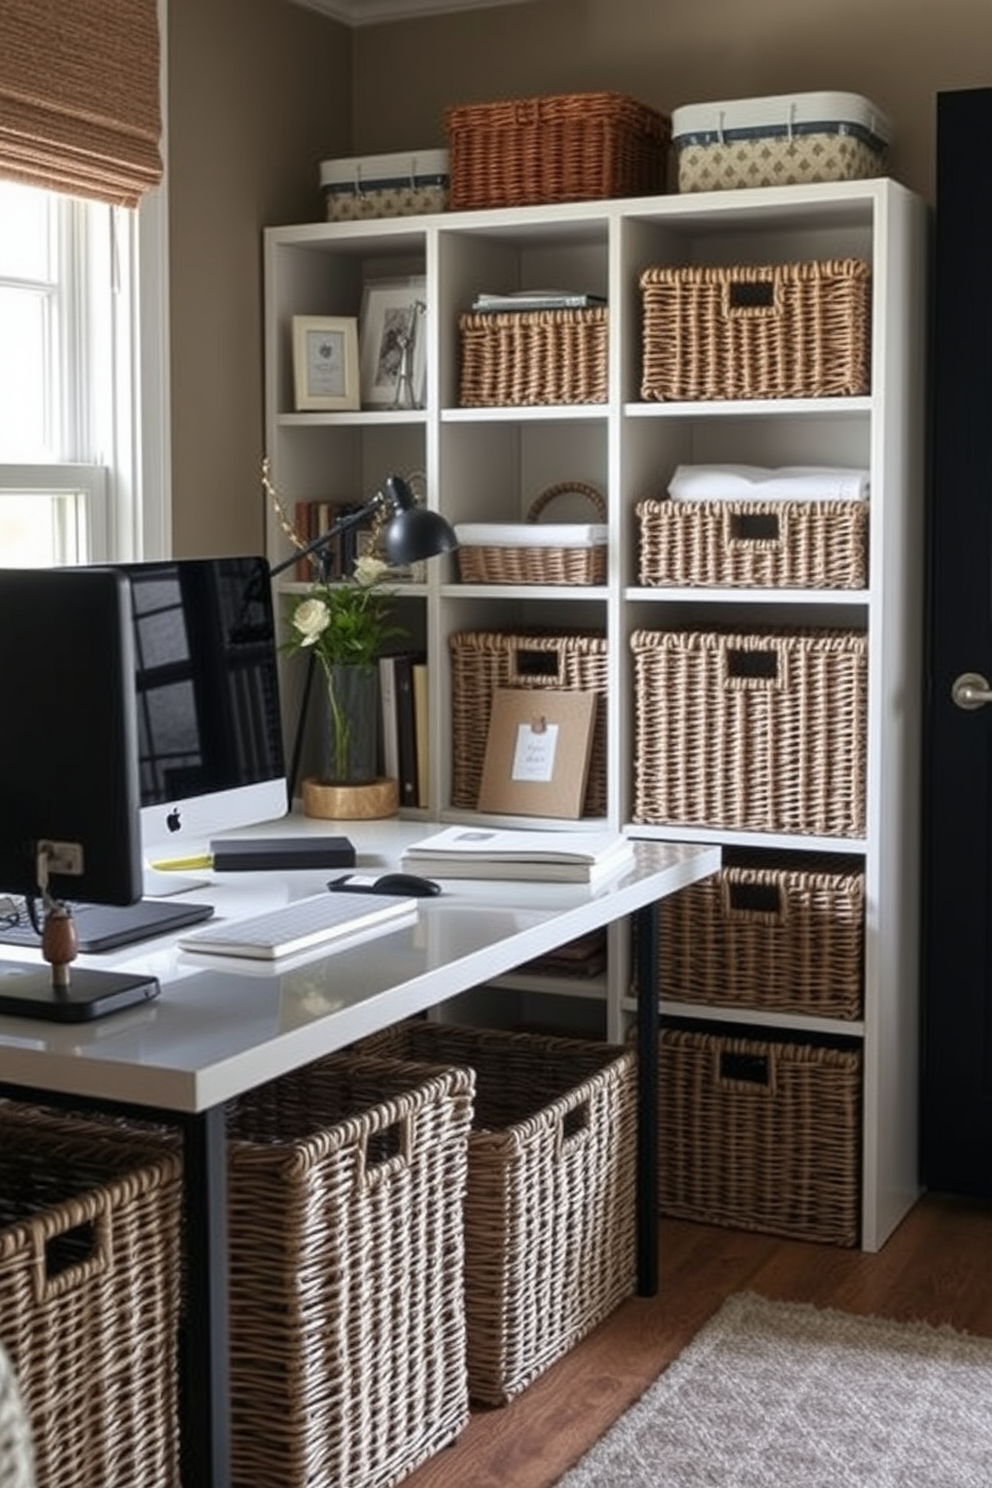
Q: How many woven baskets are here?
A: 12